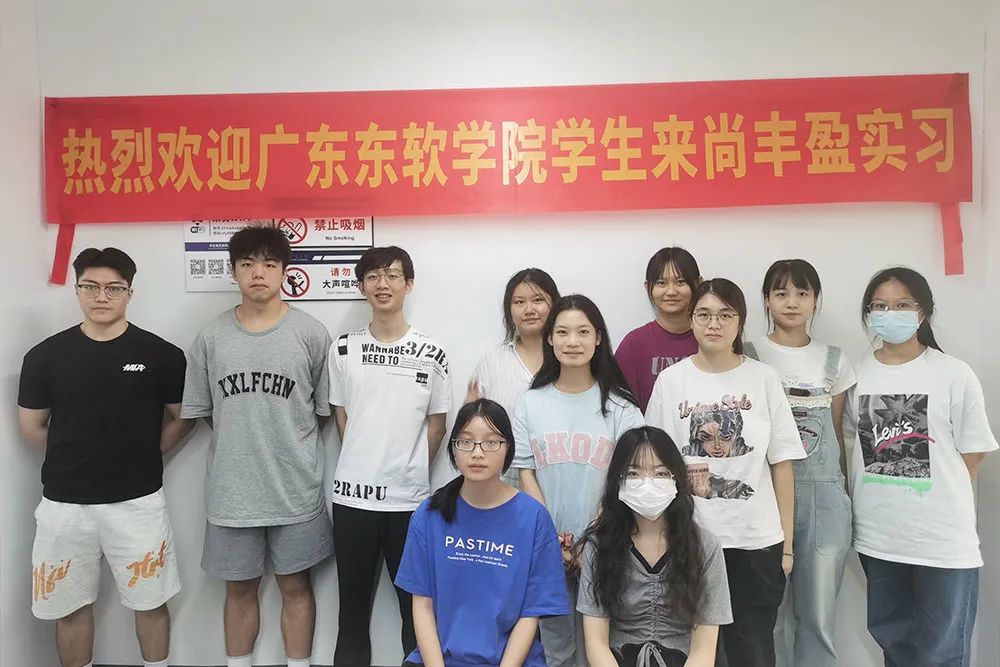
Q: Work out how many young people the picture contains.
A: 11